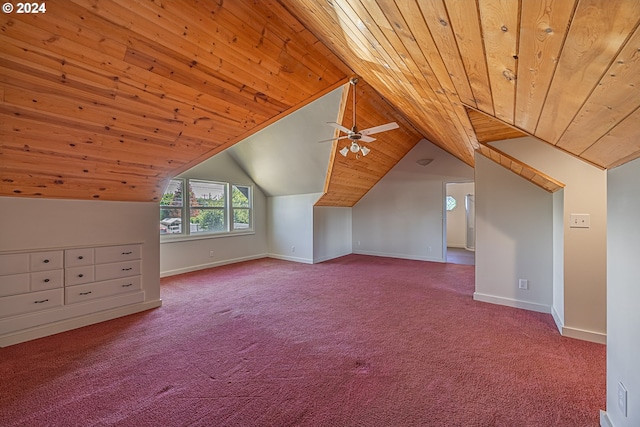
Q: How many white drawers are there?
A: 10